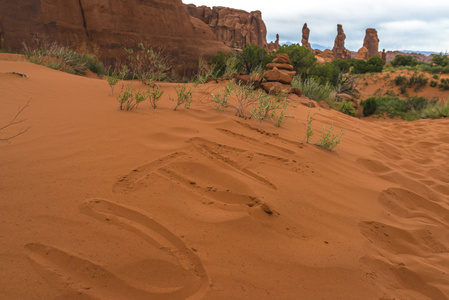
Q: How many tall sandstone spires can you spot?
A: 3